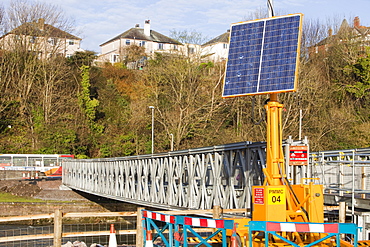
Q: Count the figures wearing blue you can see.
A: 0